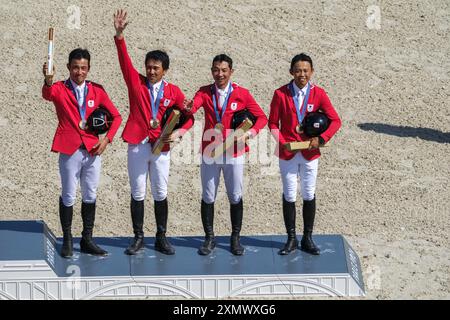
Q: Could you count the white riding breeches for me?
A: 4